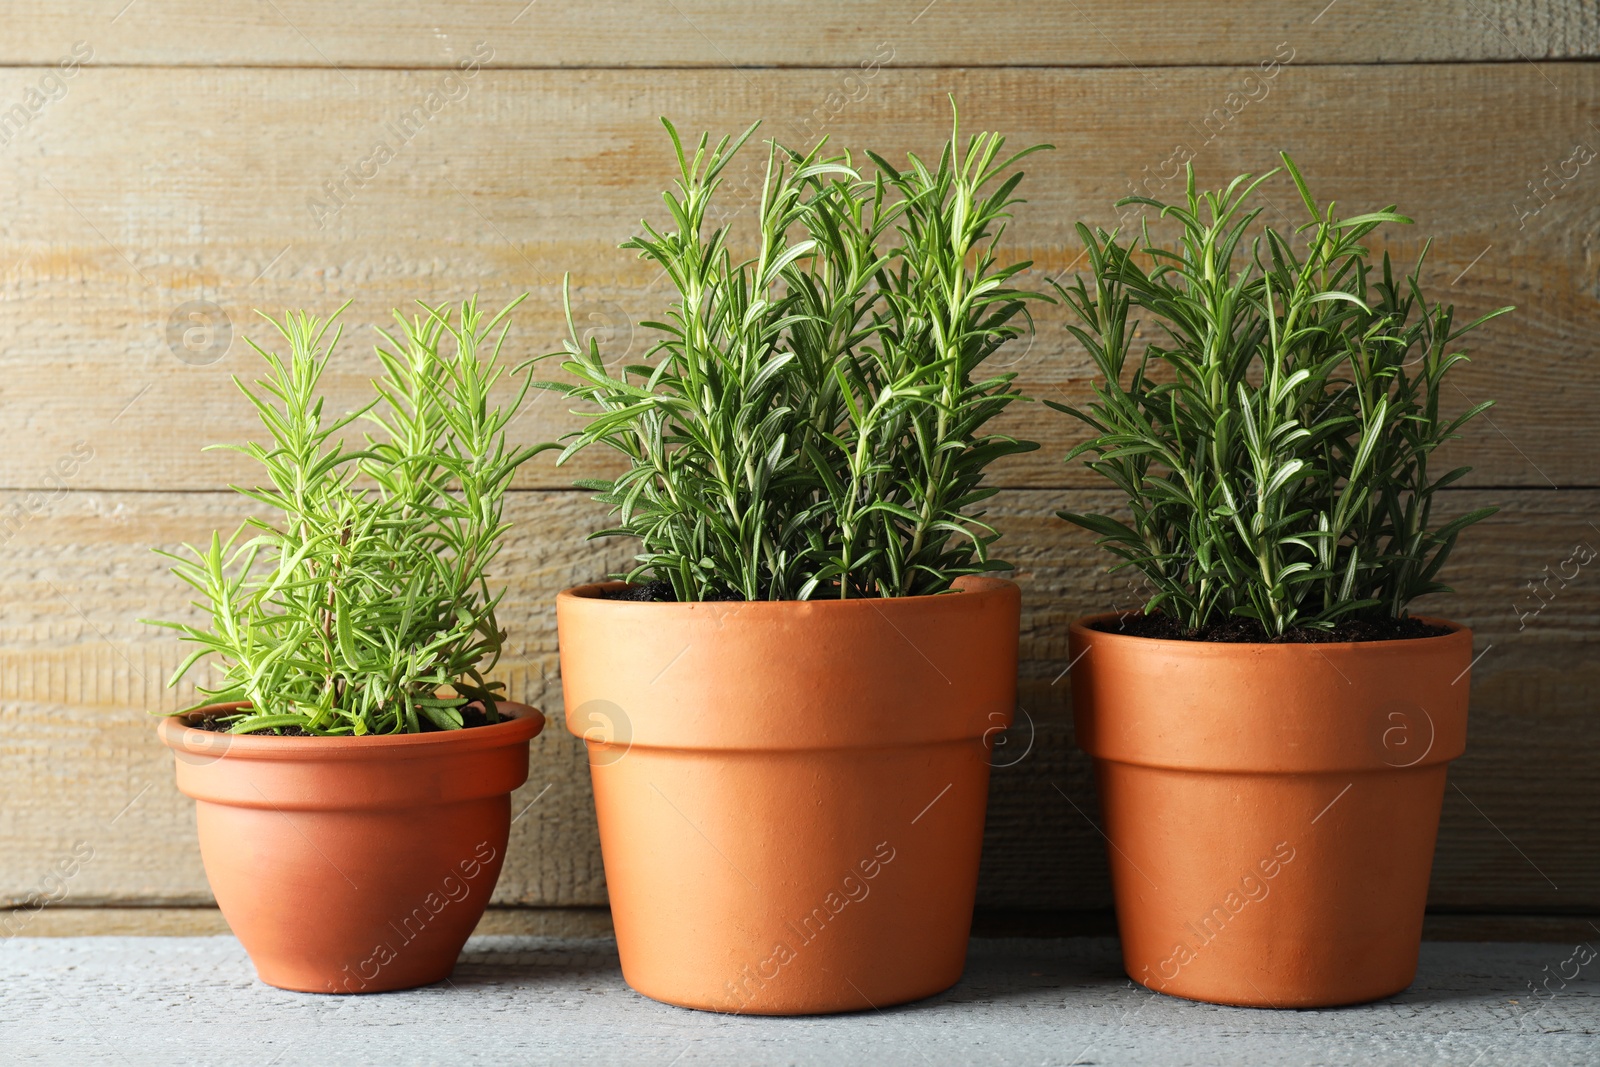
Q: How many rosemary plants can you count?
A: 3